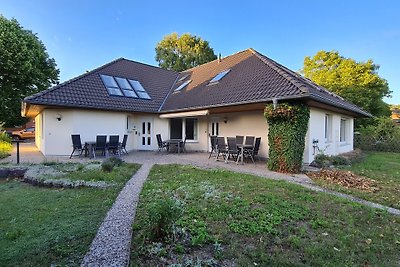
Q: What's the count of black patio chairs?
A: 12